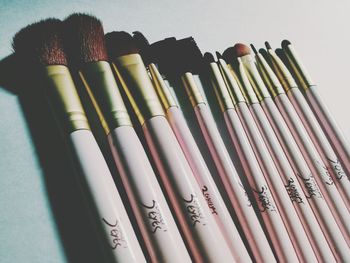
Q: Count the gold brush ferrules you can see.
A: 12